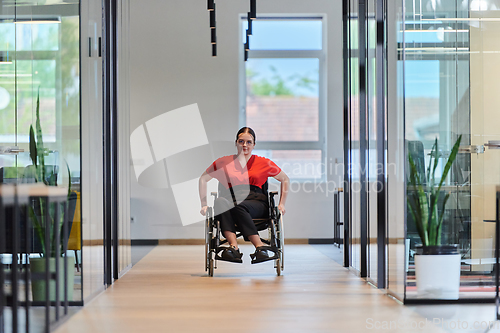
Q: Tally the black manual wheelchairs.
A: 1